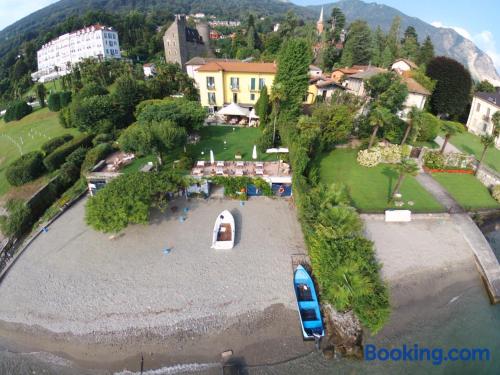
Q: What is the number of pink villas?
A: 0